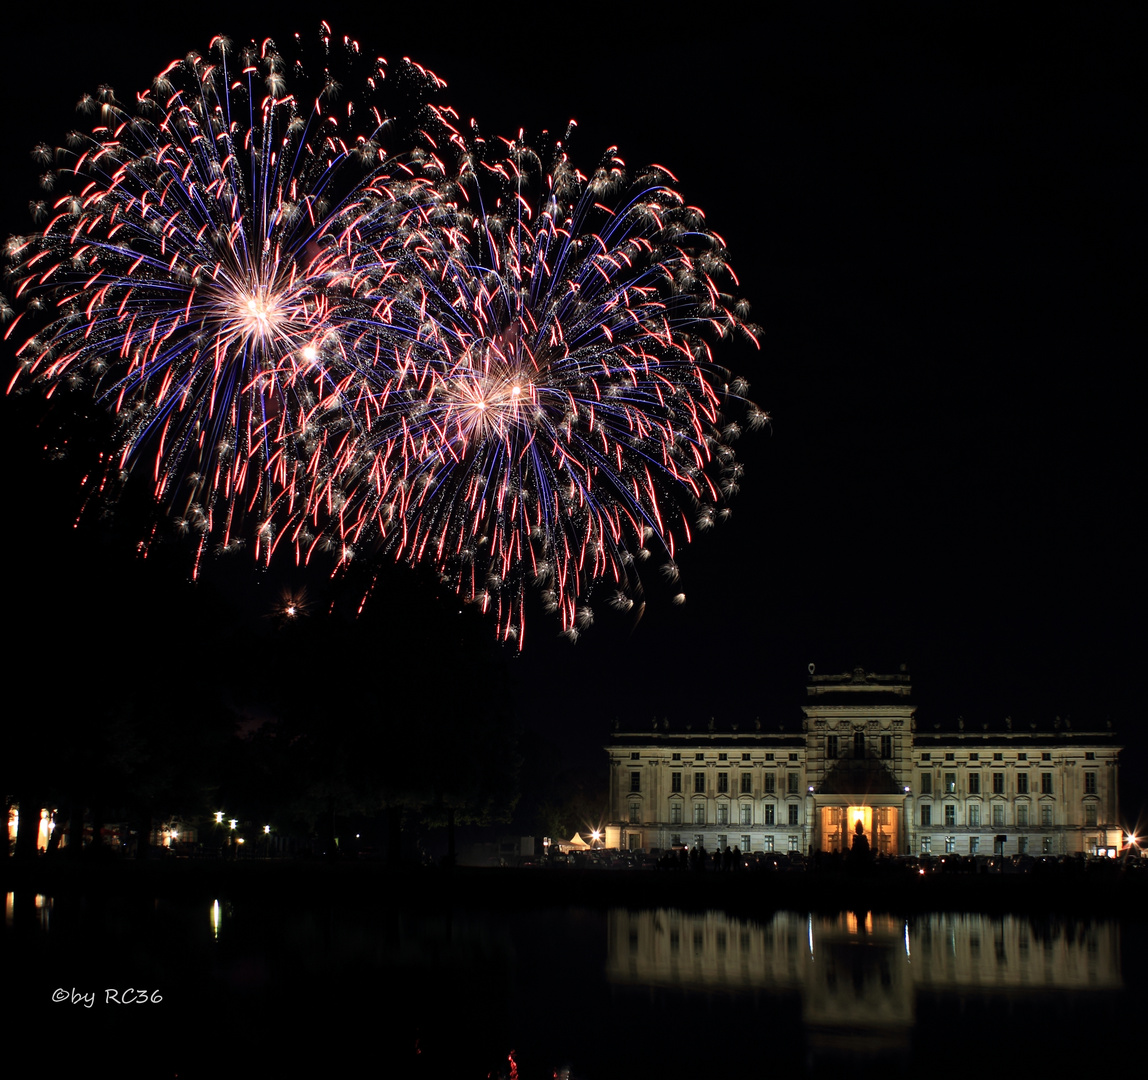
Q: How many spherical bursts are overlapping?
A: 2